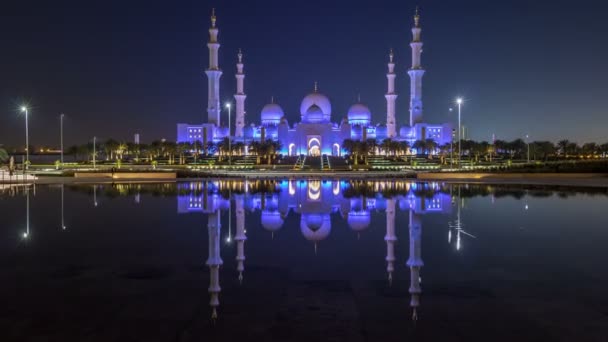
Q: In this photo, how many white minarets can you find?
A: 4